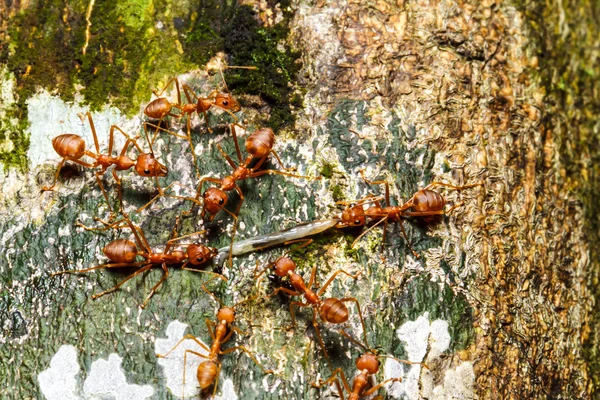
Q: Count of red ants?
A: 8